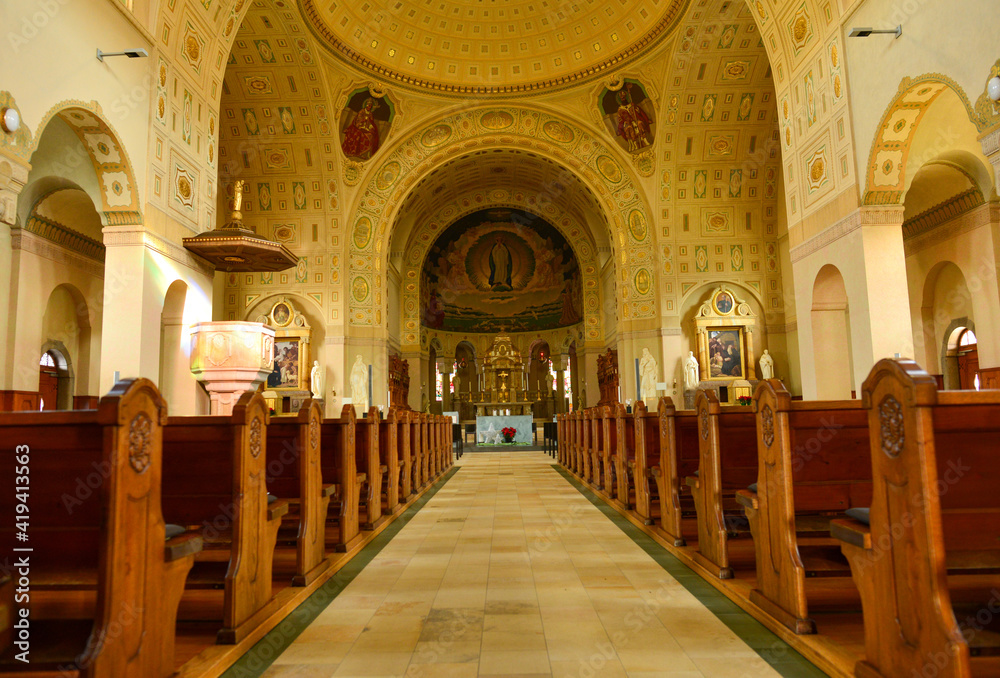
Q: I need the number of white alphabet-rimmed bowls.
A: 0